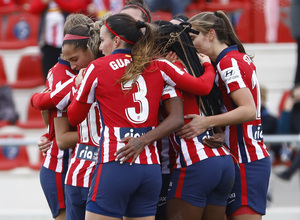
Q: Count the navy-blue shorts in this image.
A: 5